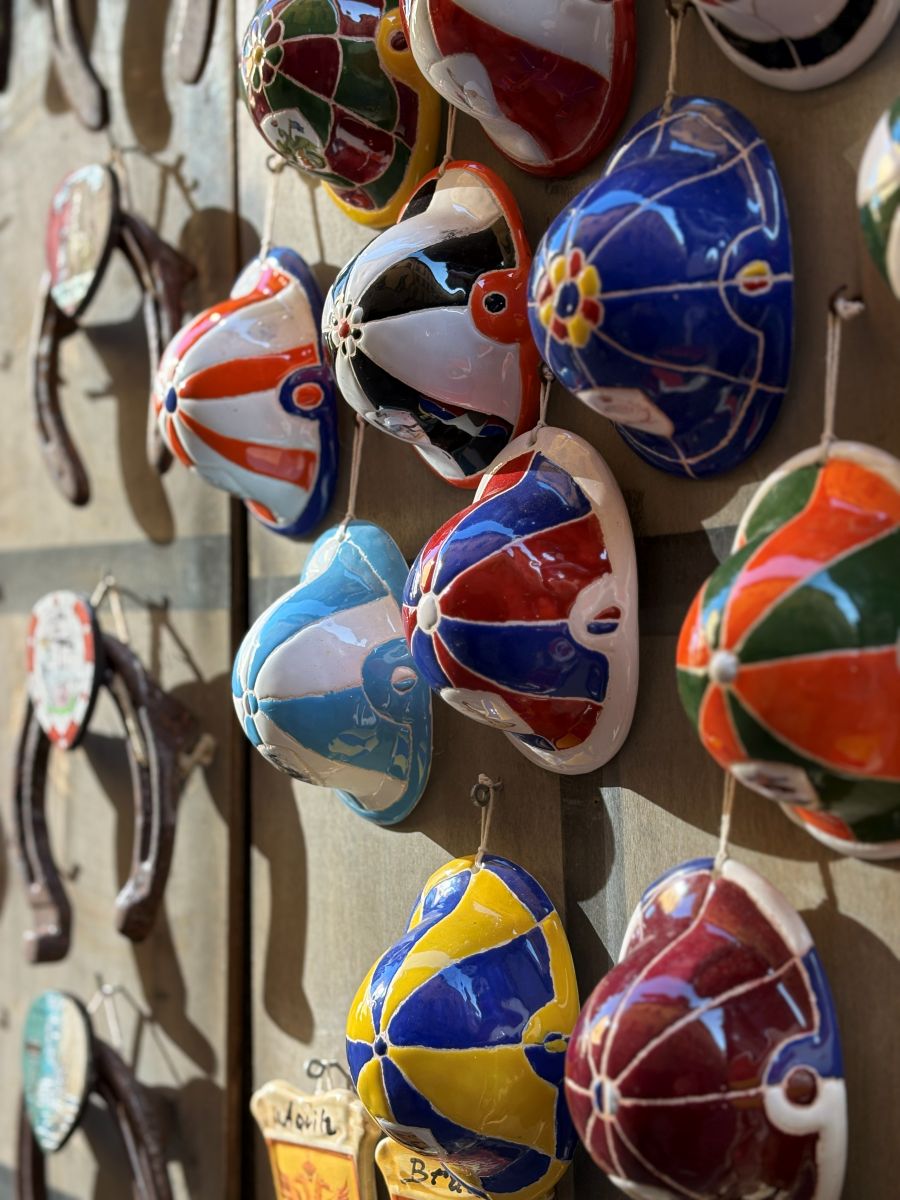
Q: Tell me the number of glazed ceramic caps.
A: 12